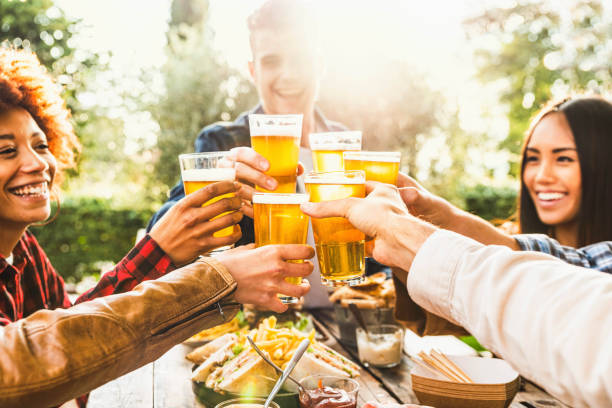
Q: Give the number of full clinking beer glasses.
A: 6